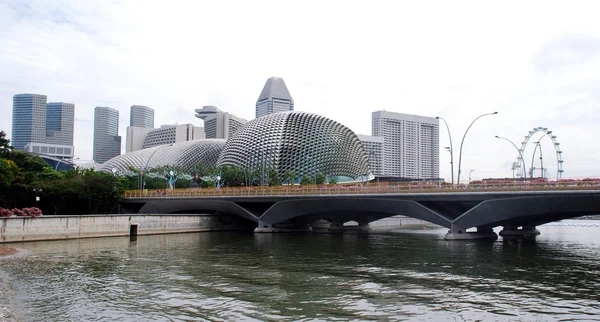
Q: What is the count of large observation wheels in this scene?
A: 1